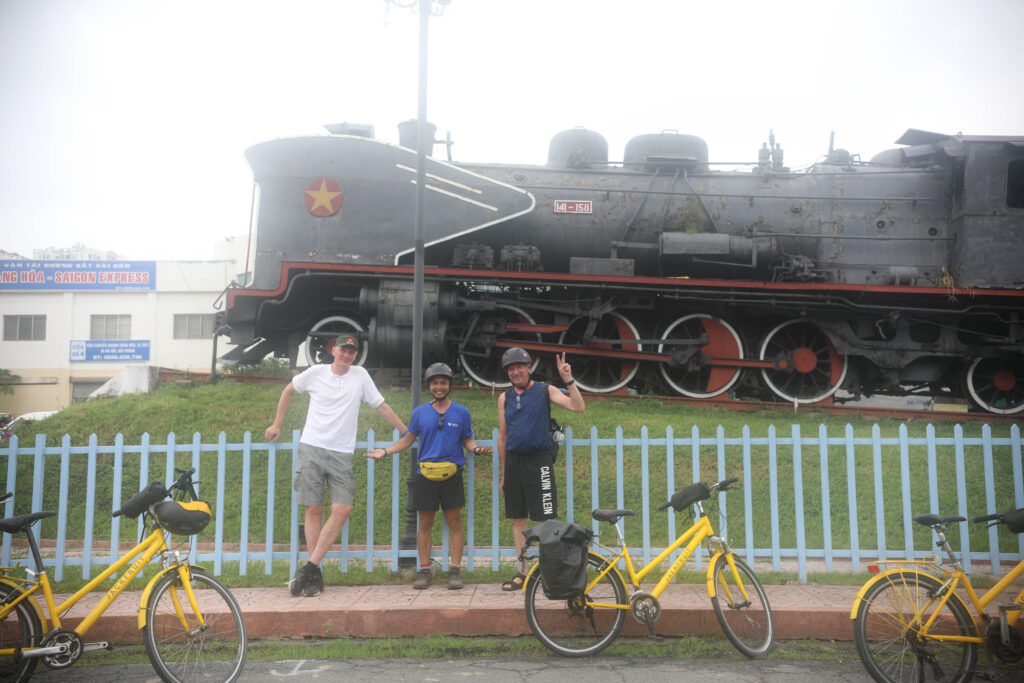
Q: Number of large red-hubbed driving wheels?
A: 4